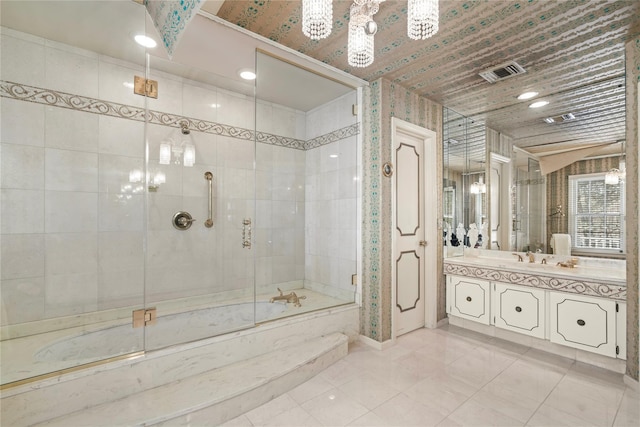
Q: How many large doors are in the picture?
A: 1